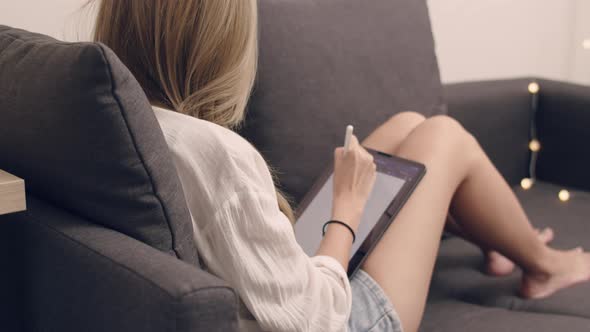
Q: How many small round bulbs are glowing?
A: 5